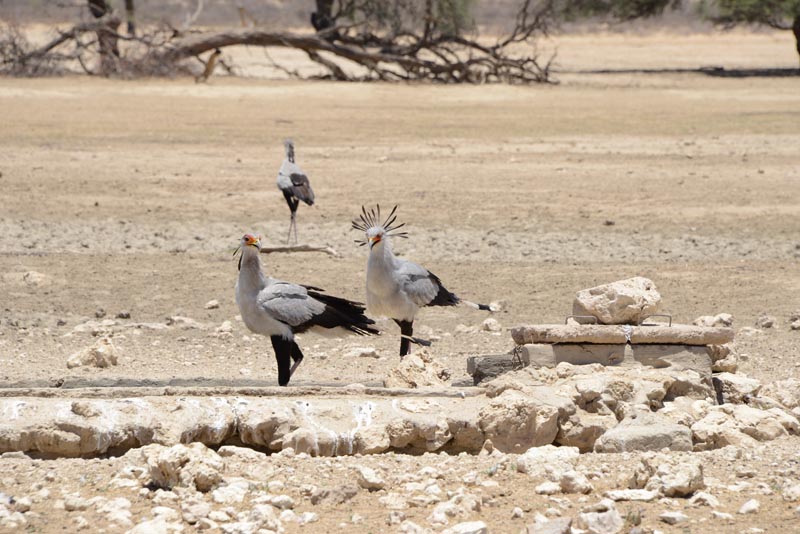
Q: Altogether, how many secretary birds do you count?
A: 3